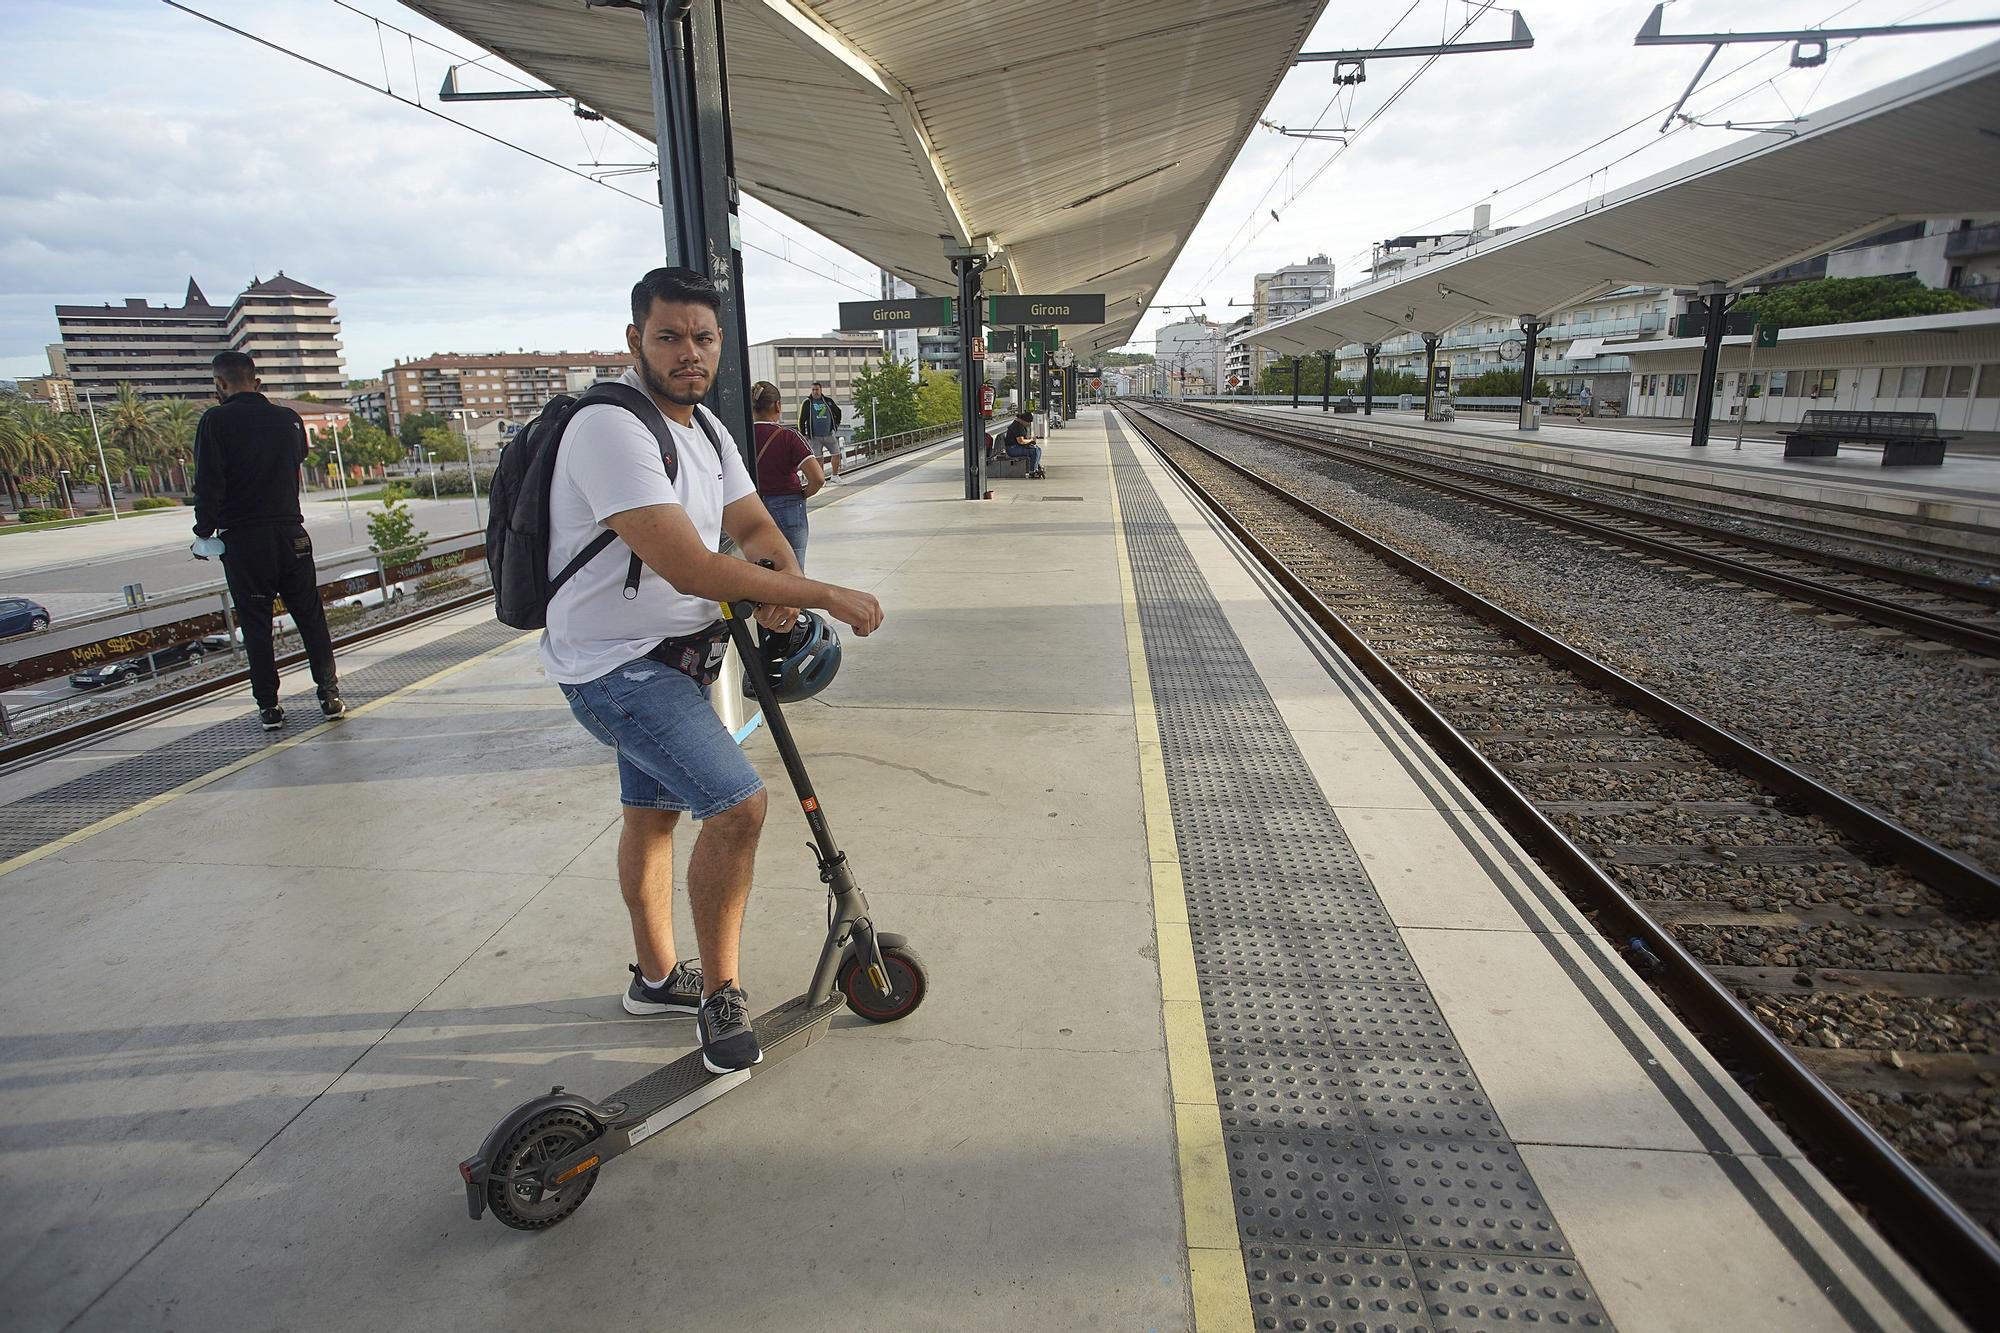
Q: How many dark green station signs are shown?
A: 2